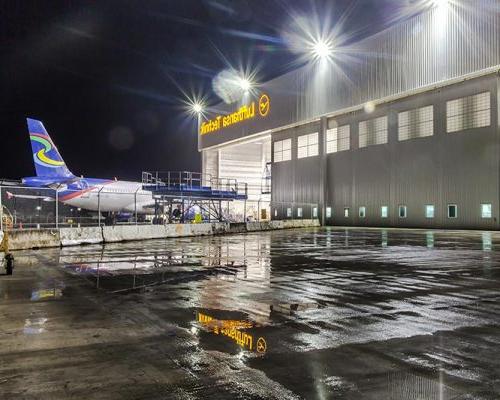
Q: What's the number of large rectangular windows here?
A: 6